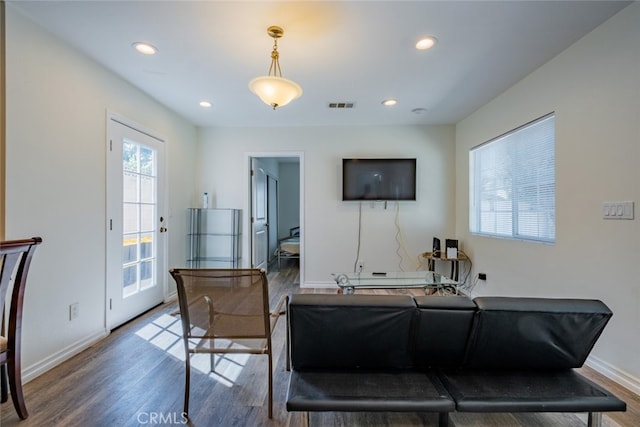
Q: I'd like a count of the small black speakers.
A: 2